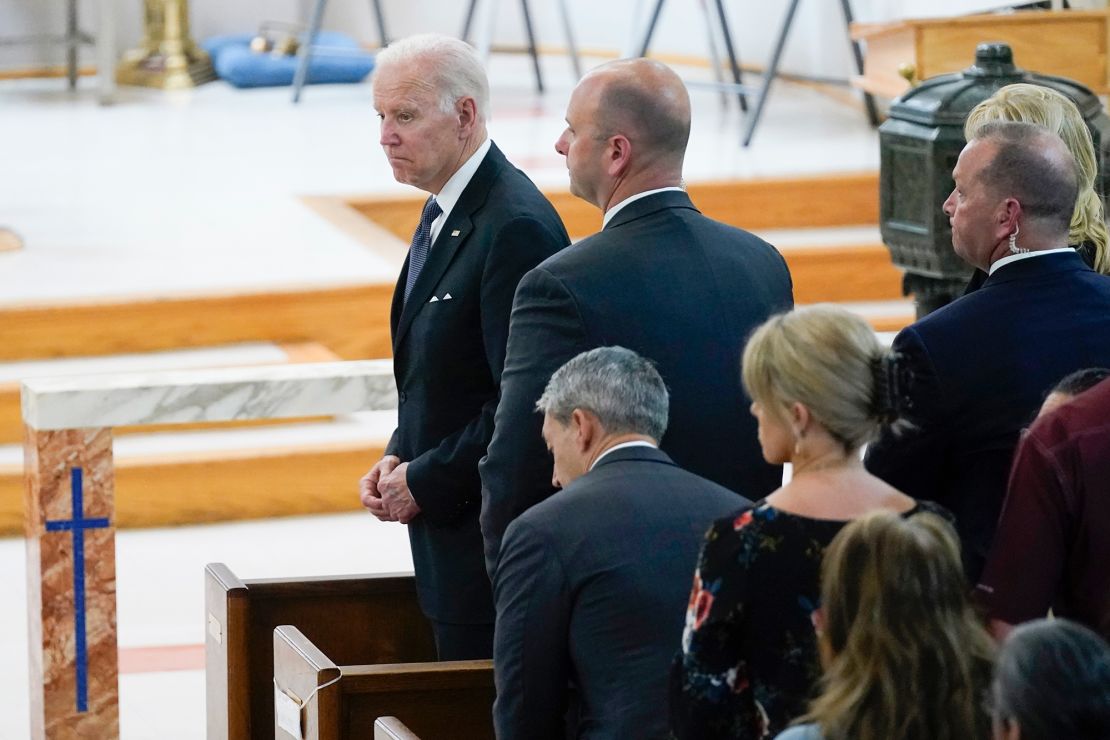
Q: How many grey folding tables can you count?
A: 0